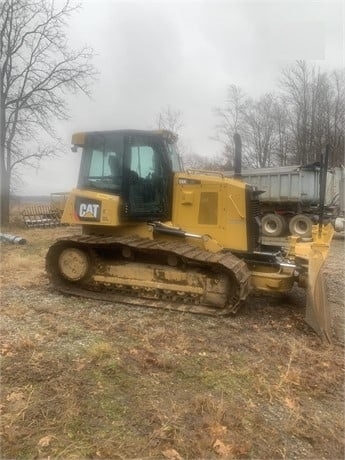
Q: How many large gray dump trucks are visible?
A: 1